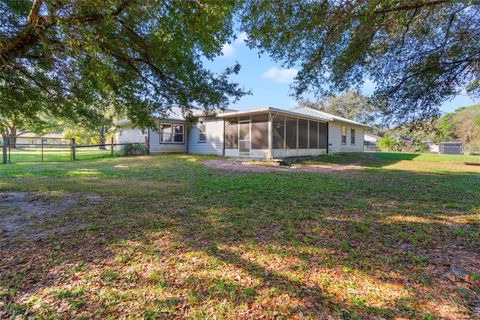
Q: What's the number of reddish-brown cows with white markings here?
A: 0